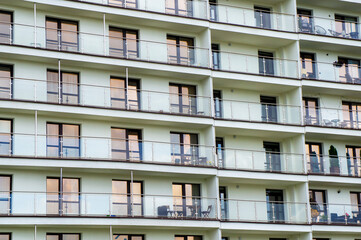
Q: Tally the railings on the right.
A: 5